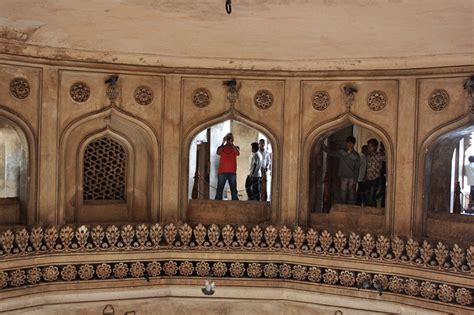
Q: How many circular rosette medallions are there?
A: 8